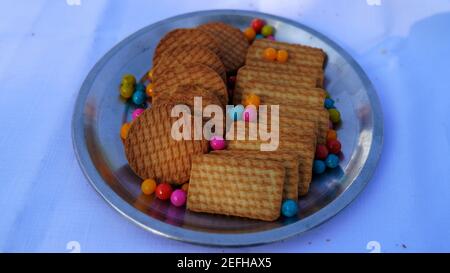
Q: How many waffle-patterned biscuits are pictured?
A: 13